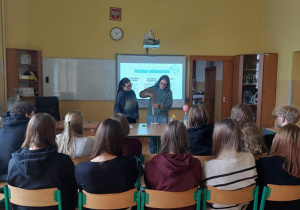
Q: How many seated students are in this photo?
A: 11